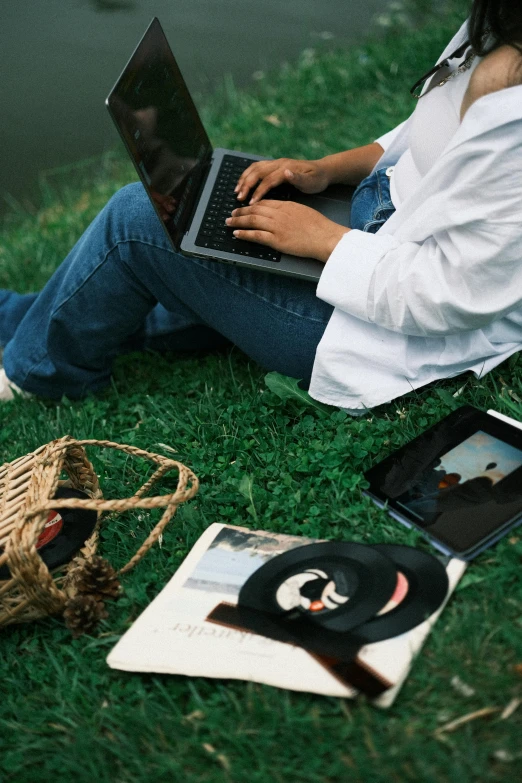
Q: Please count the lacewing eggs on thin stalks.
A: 0